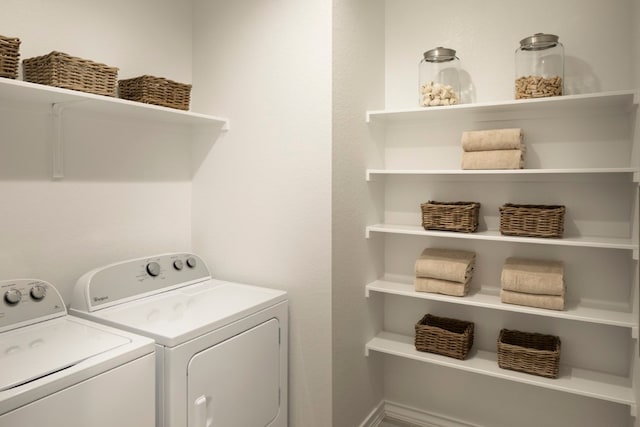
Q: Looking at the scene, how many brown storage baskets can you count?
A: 7